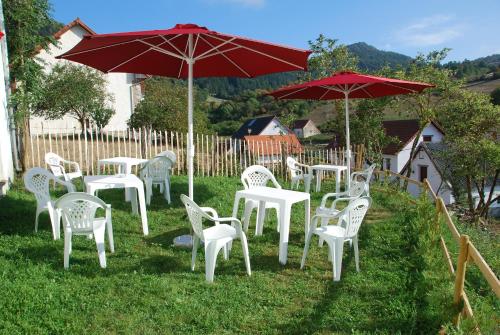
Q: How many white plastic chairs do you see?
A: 11